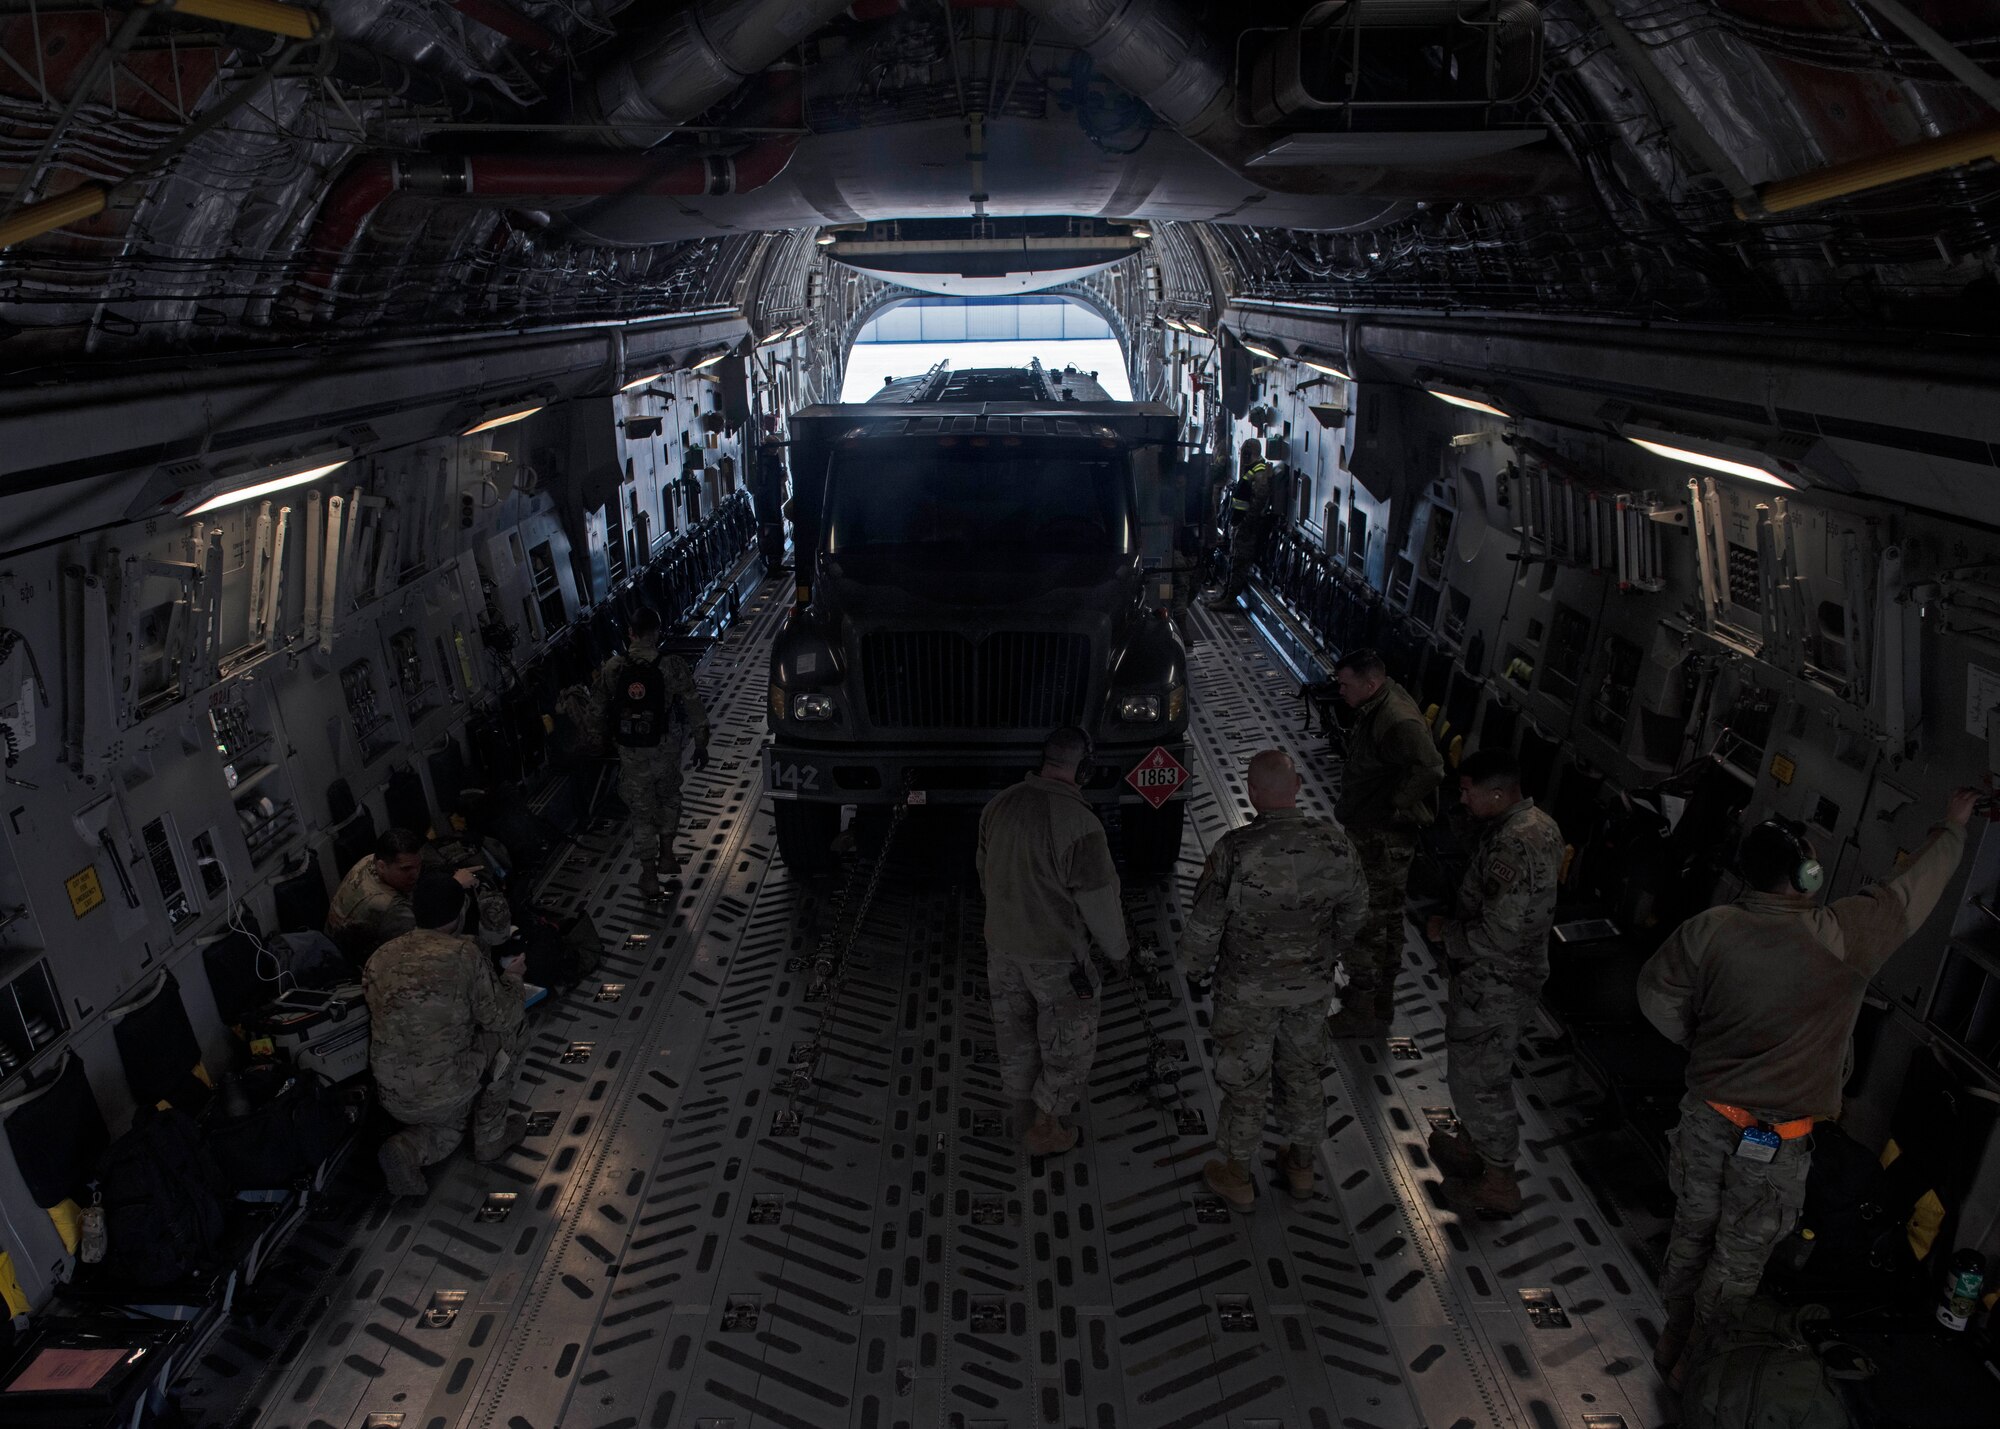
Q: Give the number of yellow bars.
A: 3